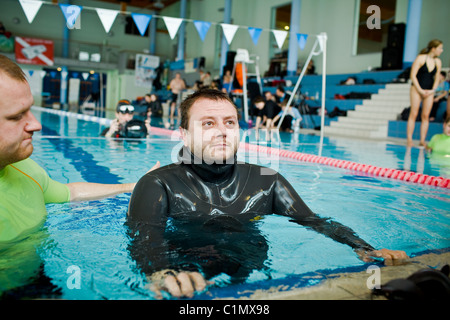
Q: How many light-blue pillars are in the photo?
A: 6